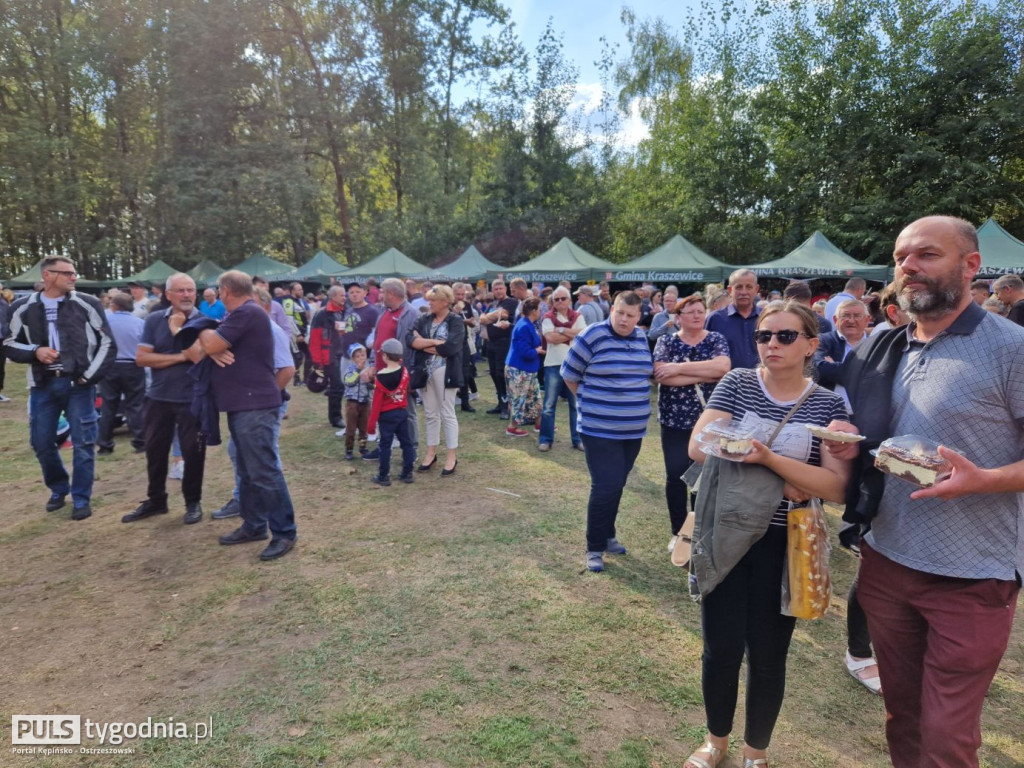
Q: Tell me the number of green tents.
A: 11